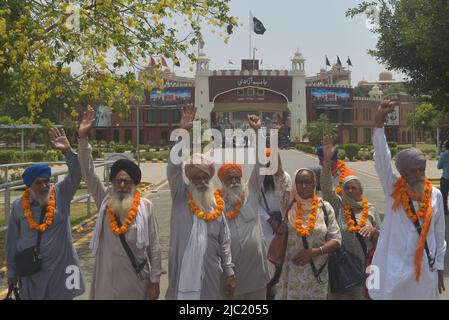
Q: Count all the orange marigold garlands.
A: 8